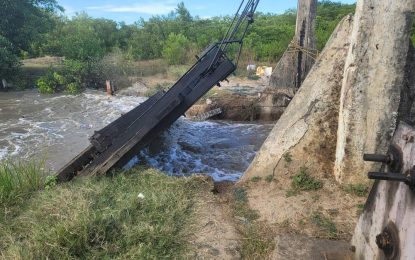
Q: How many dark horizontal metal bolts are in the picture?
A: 2